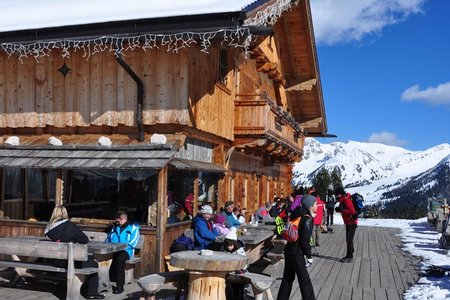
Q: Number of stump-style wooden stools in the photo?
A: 2